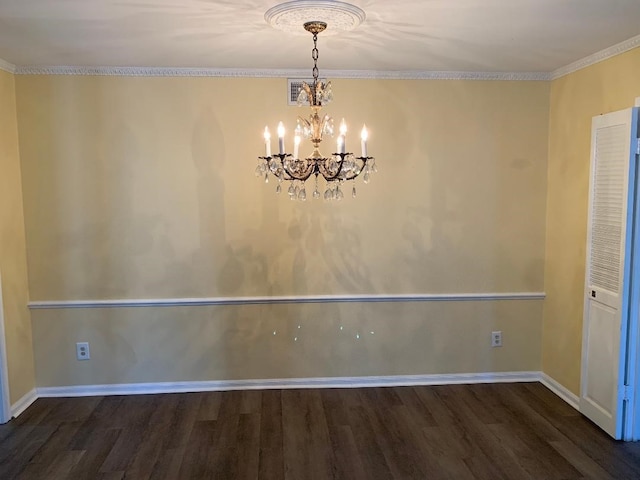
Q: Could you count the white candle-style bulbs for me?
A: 6